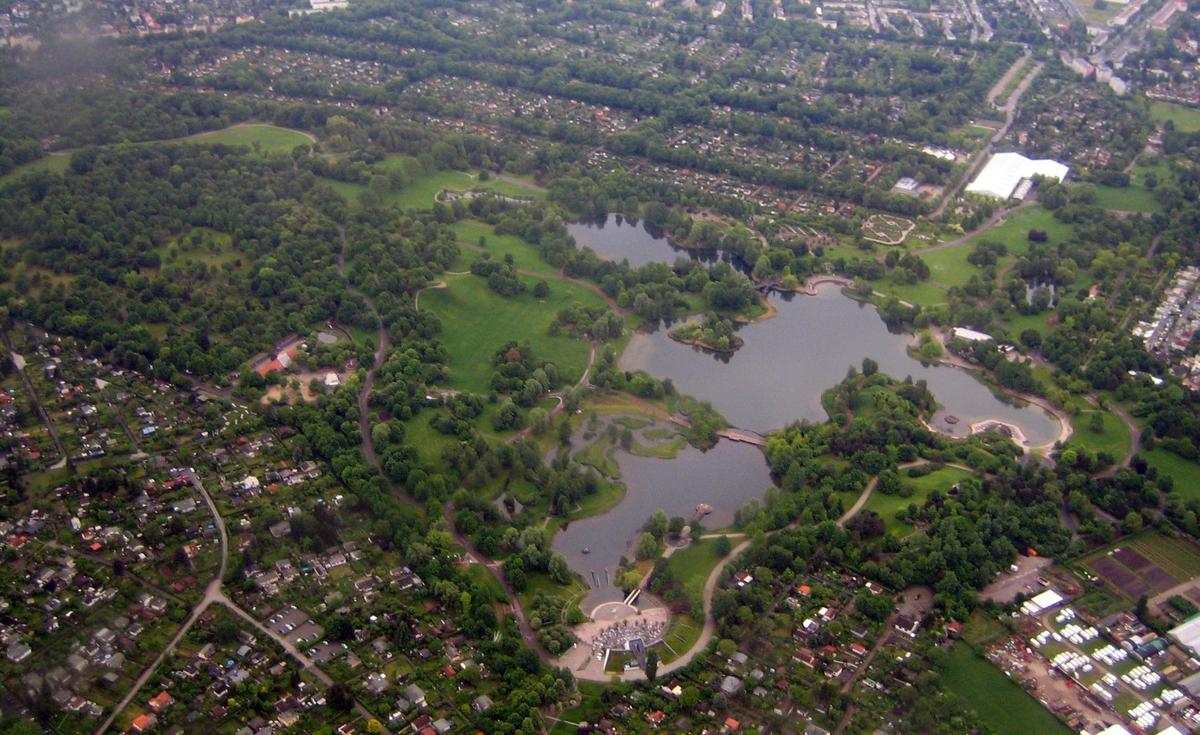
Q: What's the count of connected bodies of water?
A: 3